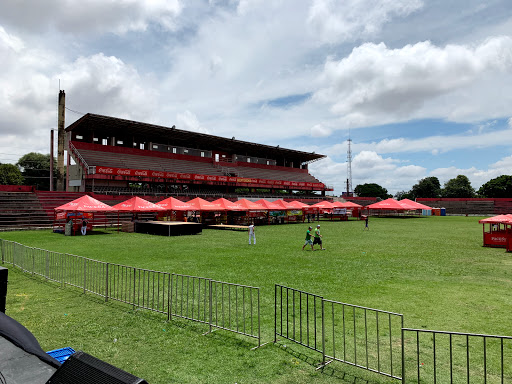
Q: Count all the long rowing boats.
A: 0